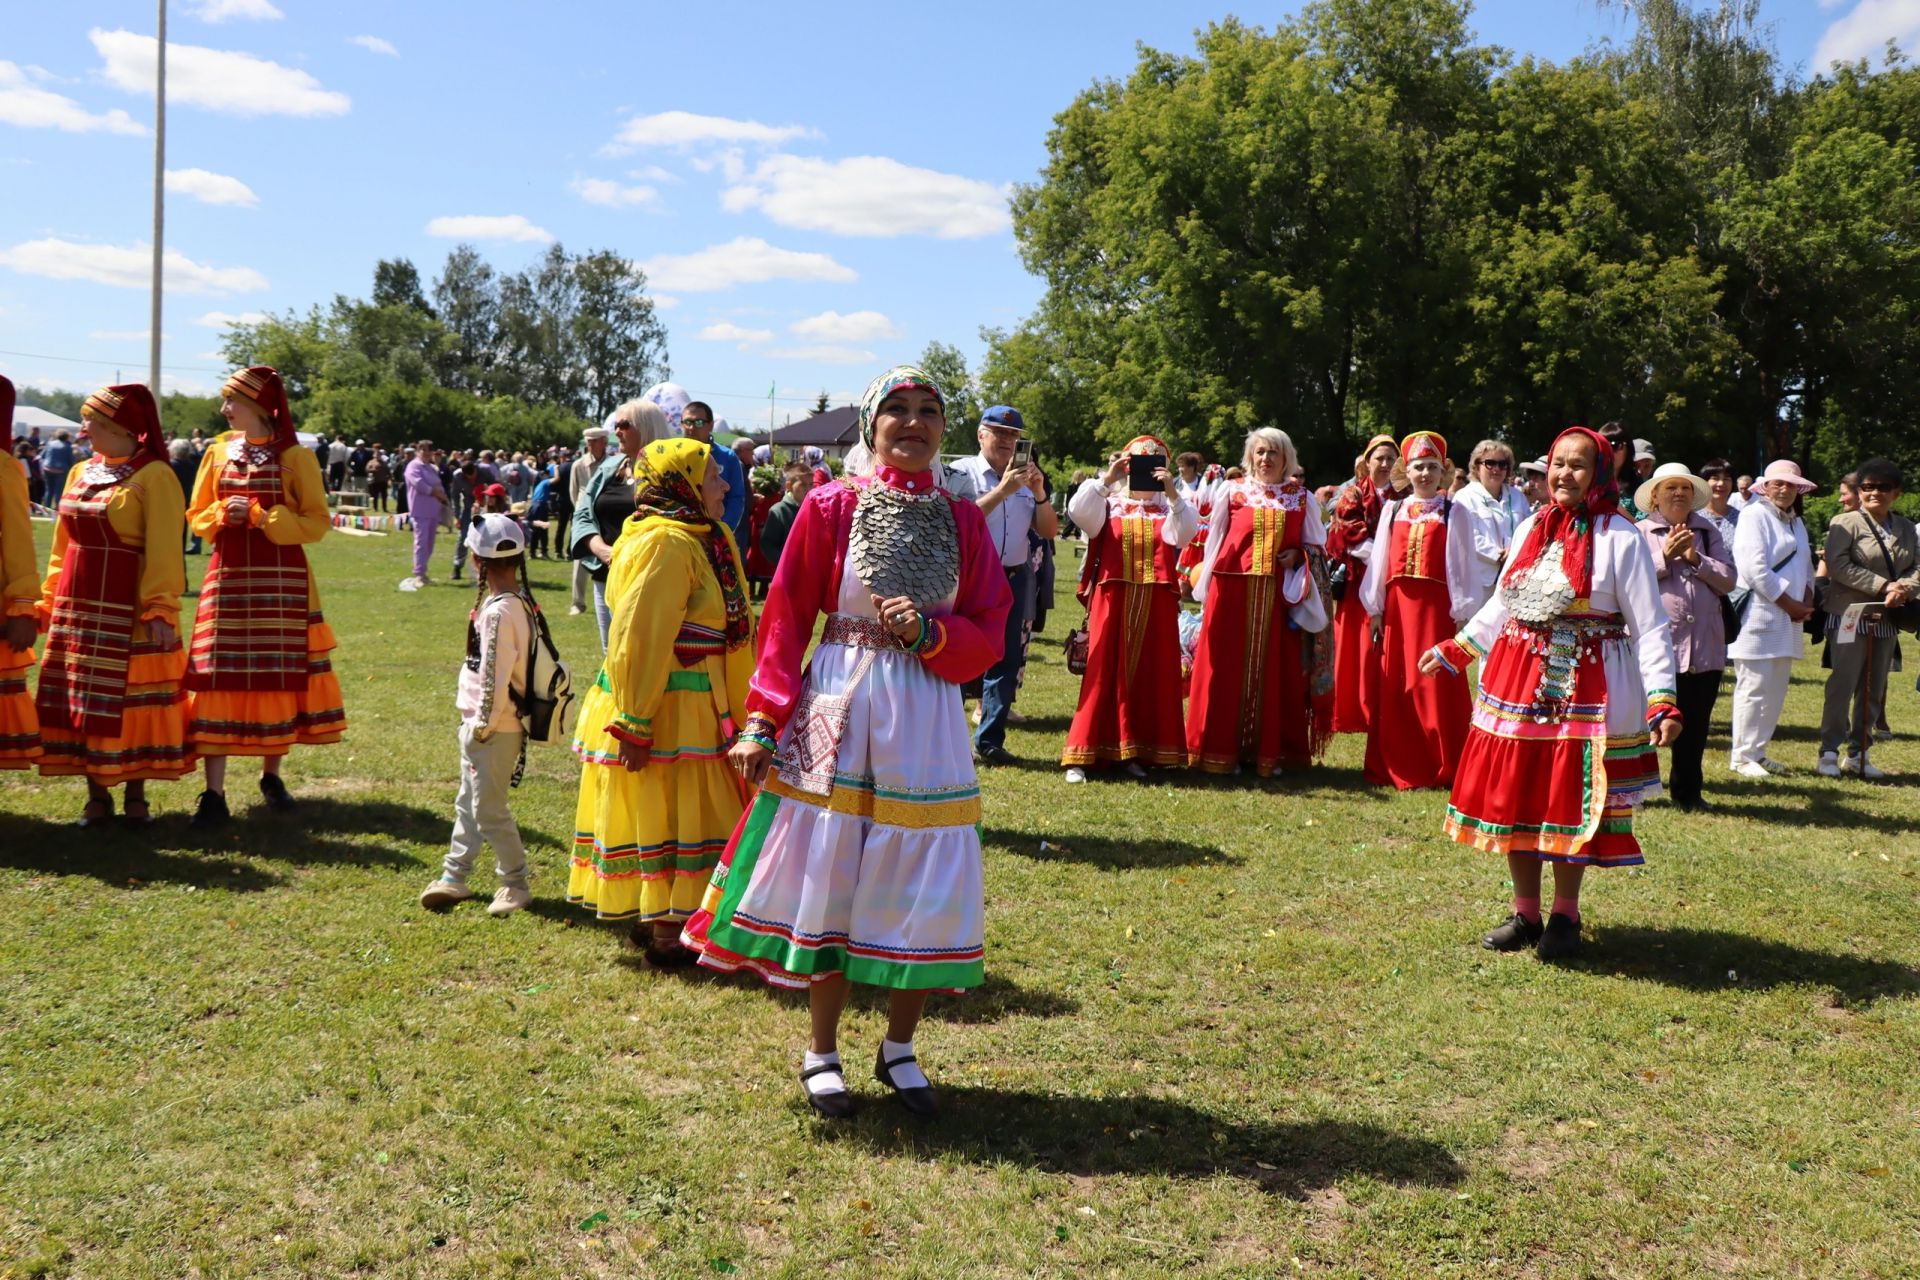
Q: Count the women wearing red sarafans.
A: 4